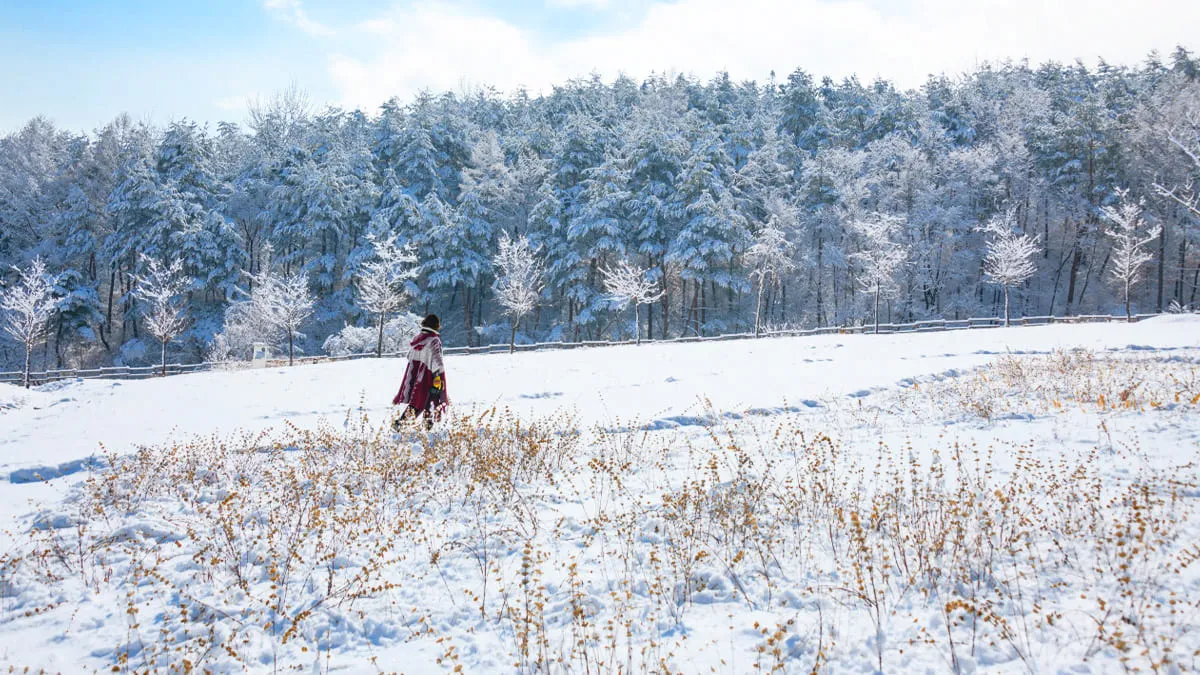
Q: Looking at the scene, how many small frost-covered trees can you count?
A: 10